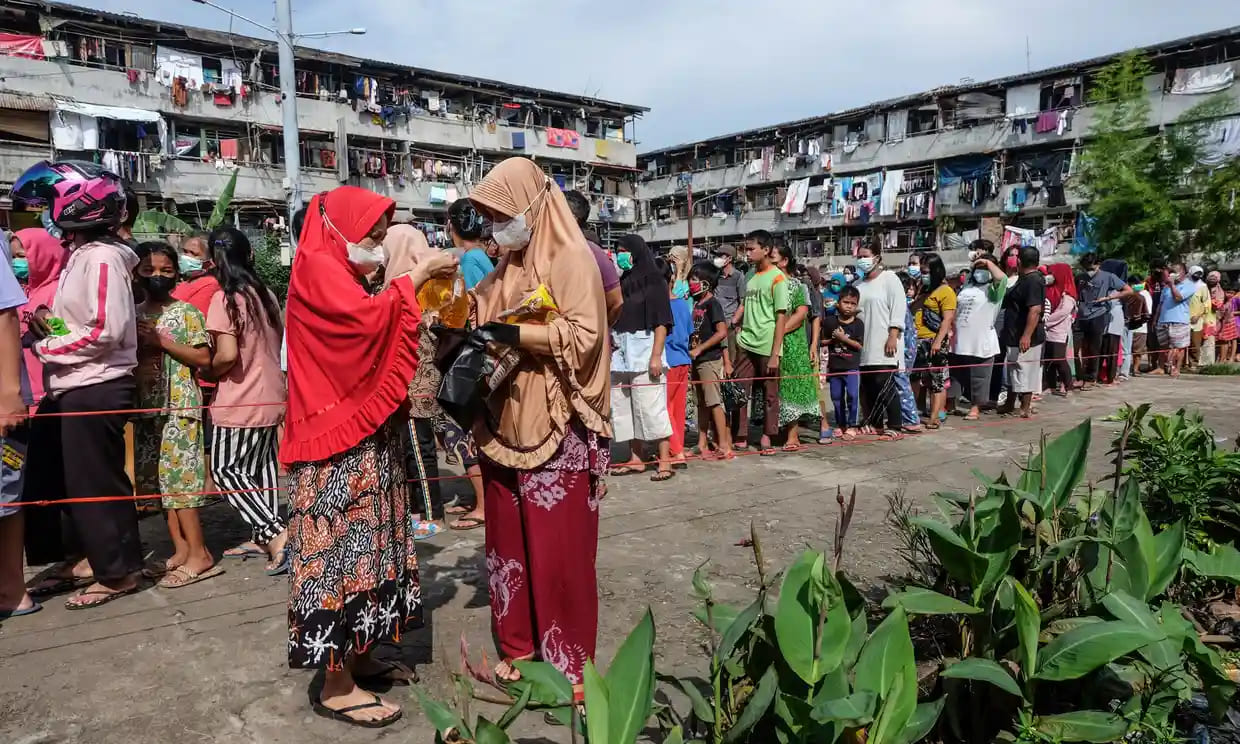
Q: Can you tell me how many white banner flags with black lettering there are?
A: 0